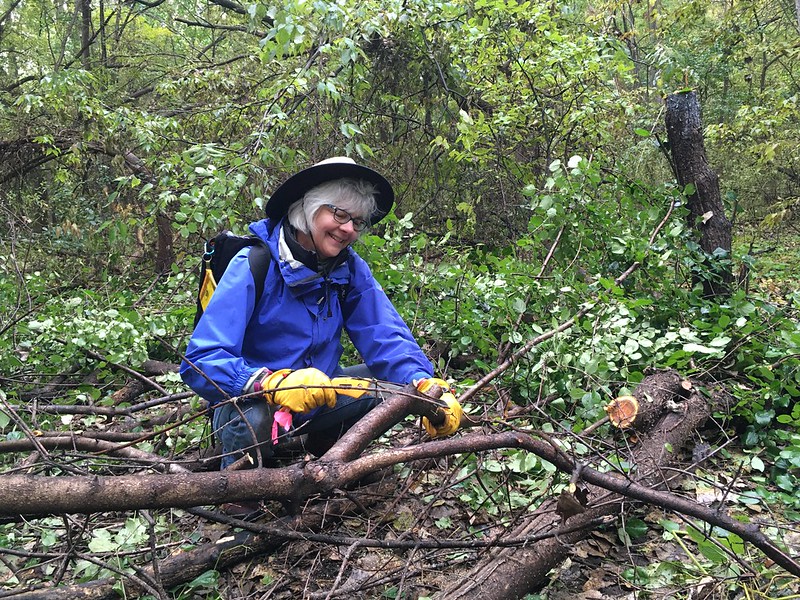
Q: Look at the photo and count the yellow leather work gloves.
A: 2